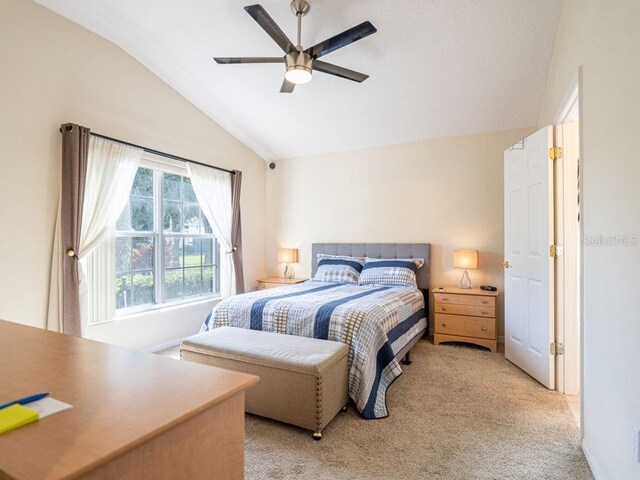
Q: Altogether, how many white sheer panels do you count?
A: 2